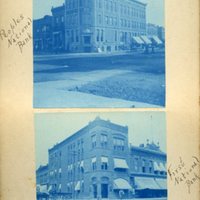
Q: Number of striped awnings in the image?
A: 0